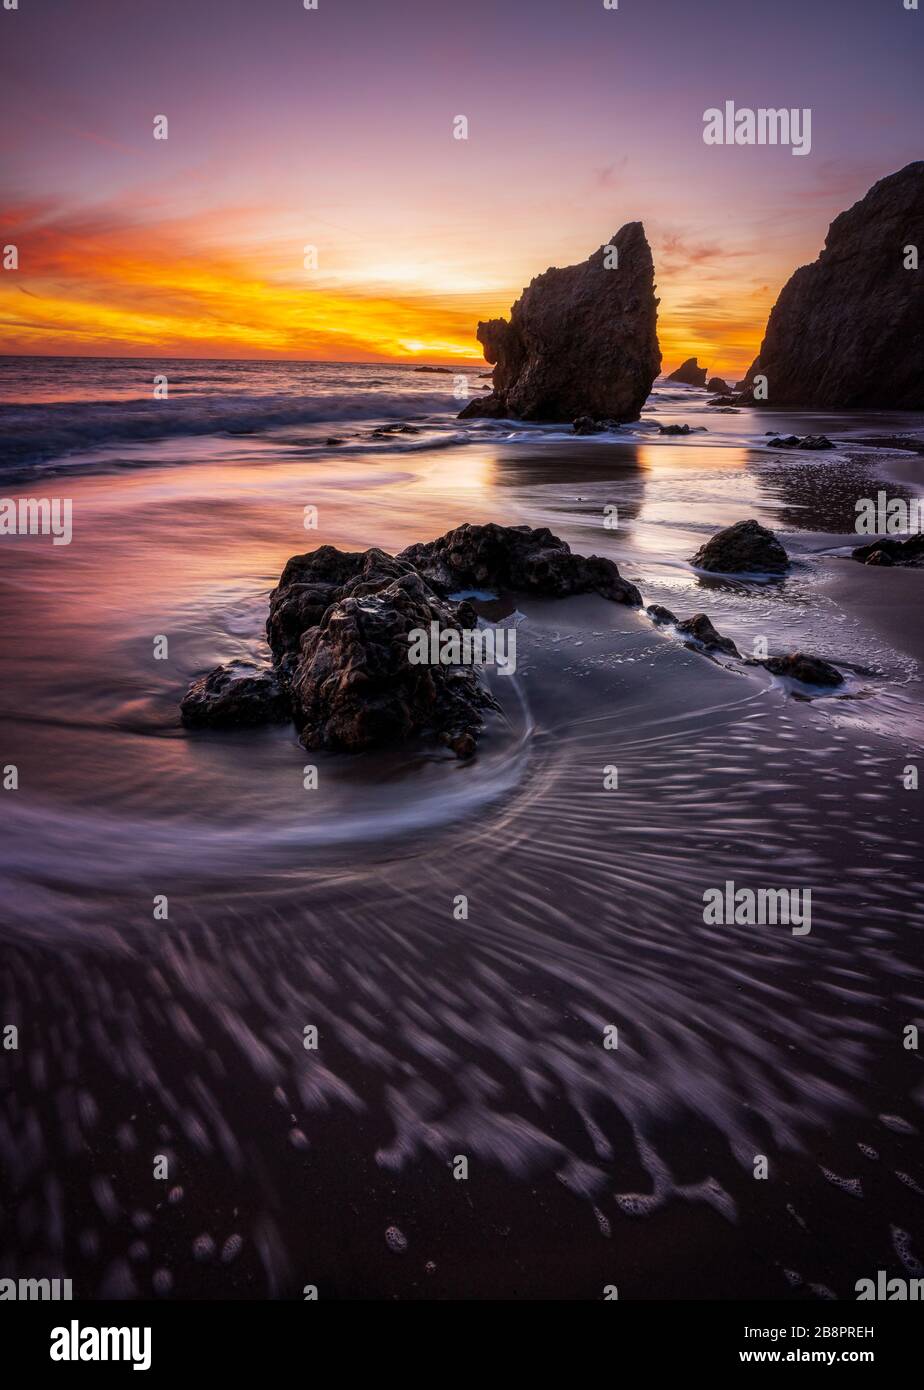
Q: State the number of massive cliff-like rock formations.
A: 2